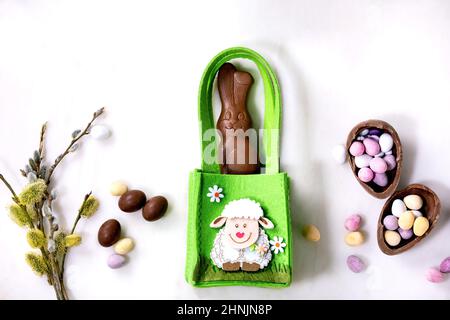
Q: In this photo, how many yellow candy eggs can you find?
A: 8